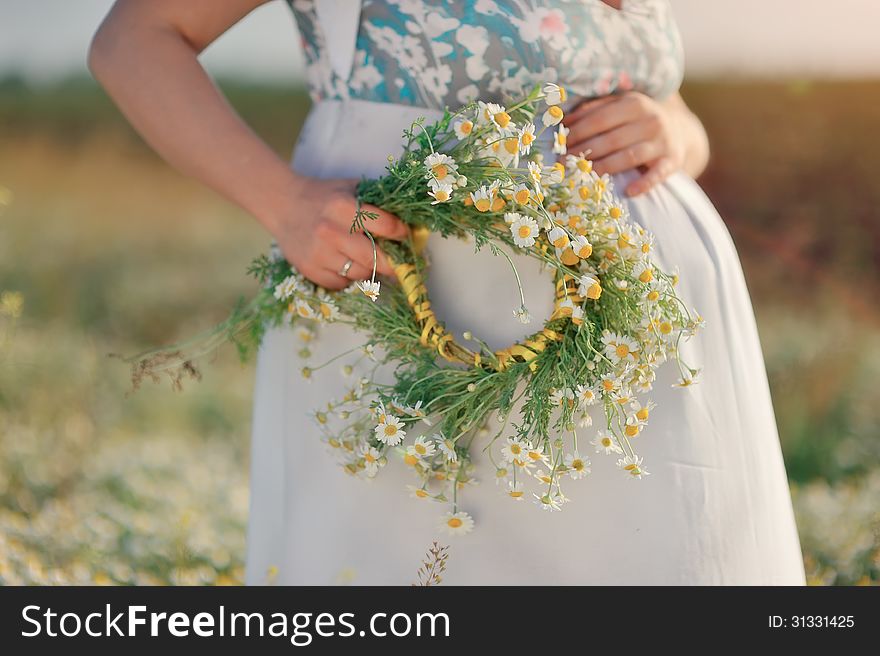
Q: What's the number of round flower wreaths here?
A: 1